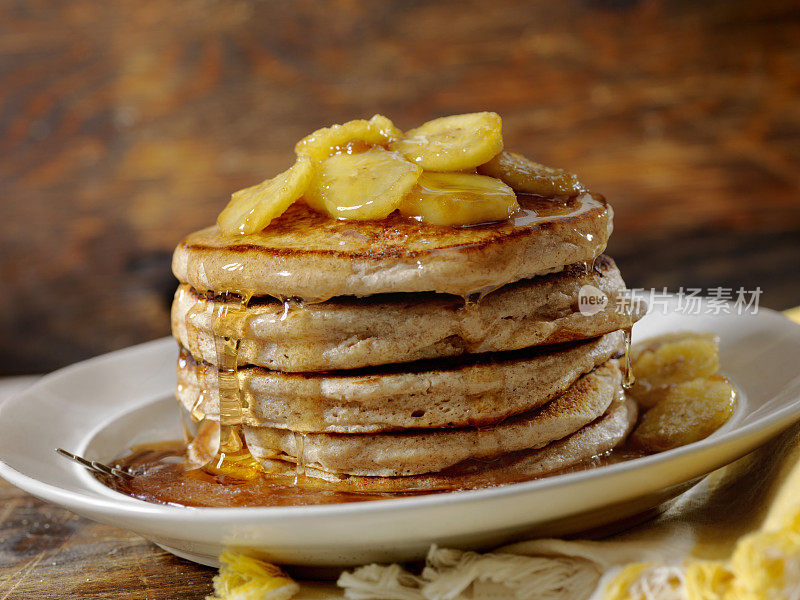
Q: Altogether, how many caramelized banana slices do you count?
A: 8